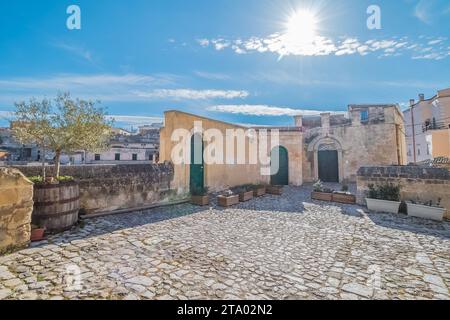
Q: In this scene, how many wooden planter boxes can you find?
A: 7